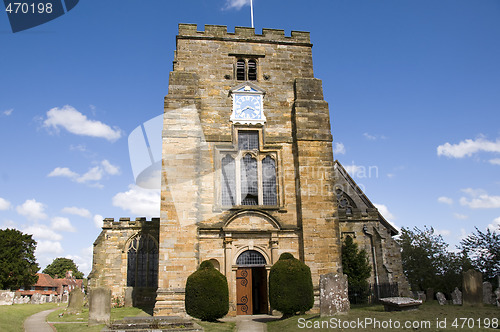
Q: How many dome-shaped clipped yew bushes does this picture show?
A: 2